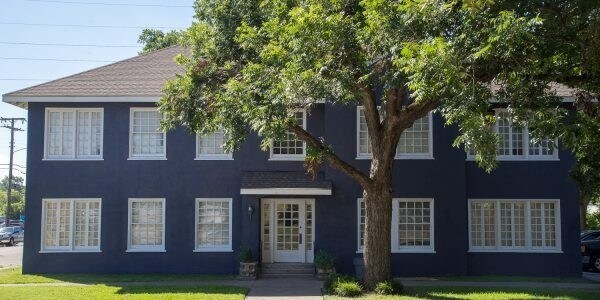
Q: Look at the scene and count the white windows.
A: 11